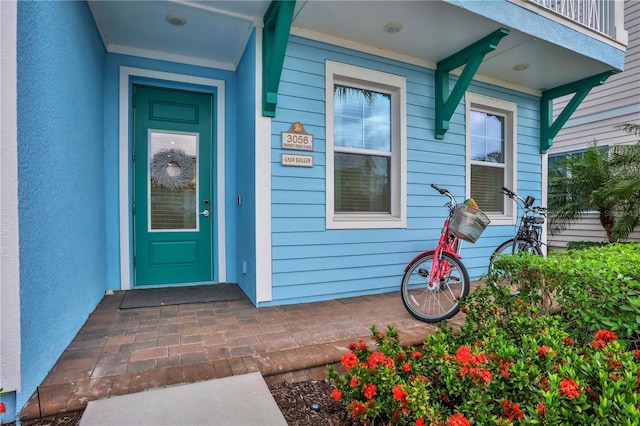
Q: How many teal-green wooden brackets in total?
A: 3